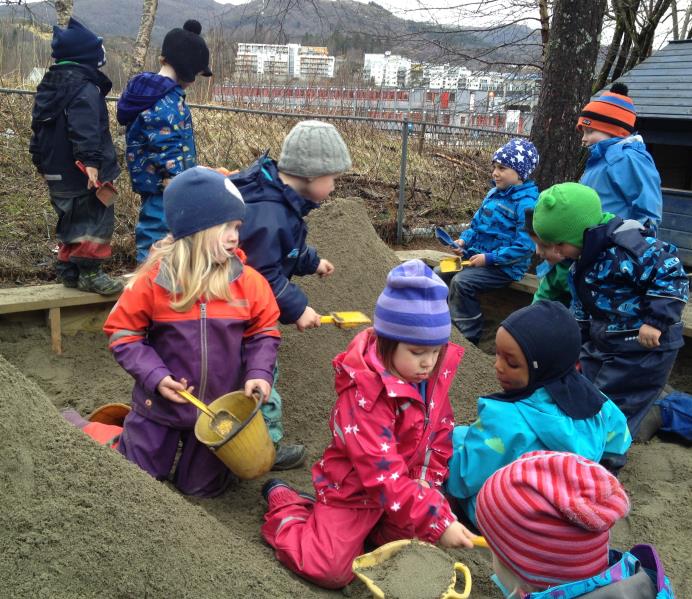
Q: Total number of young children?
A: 11